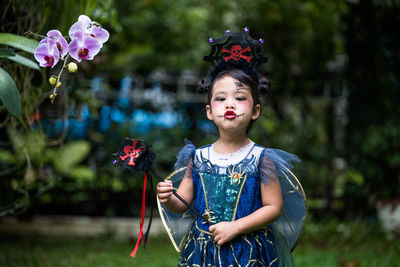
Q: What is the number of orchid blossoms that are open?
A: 4